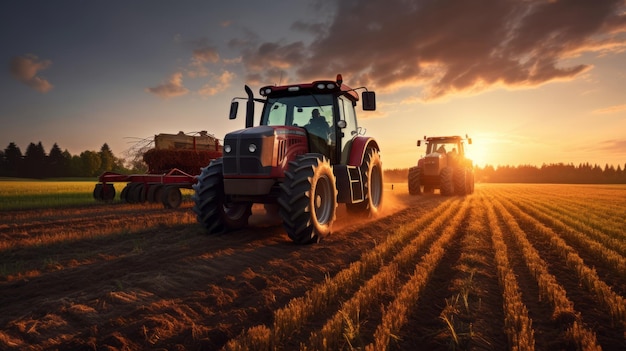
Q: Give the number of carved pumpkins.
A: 0